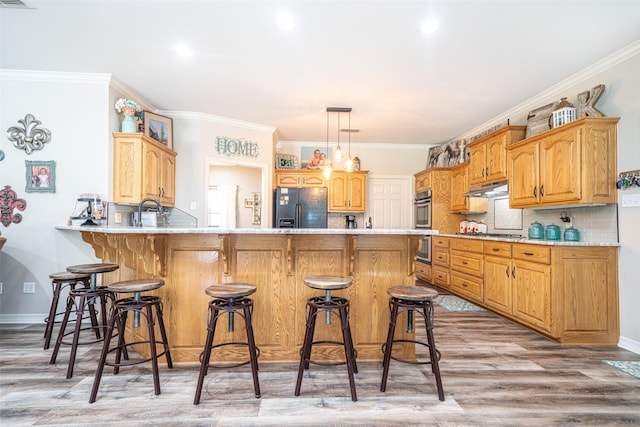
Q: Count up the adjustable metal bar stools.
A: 6